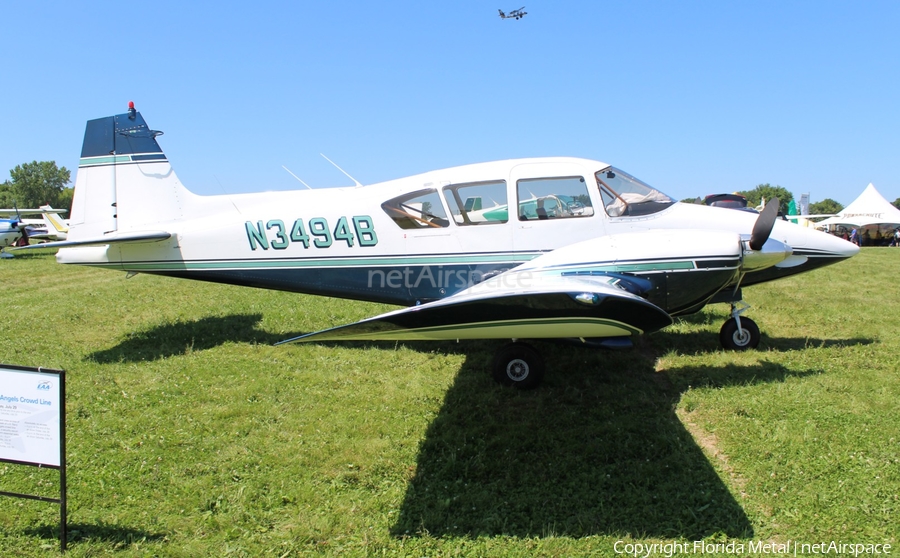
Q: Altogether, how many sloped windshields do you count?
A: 1